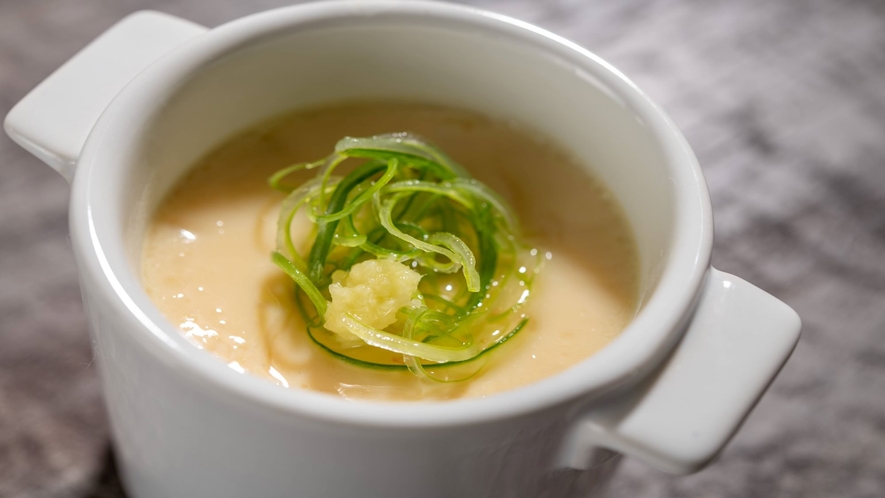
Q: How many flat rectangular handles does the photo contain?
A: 2